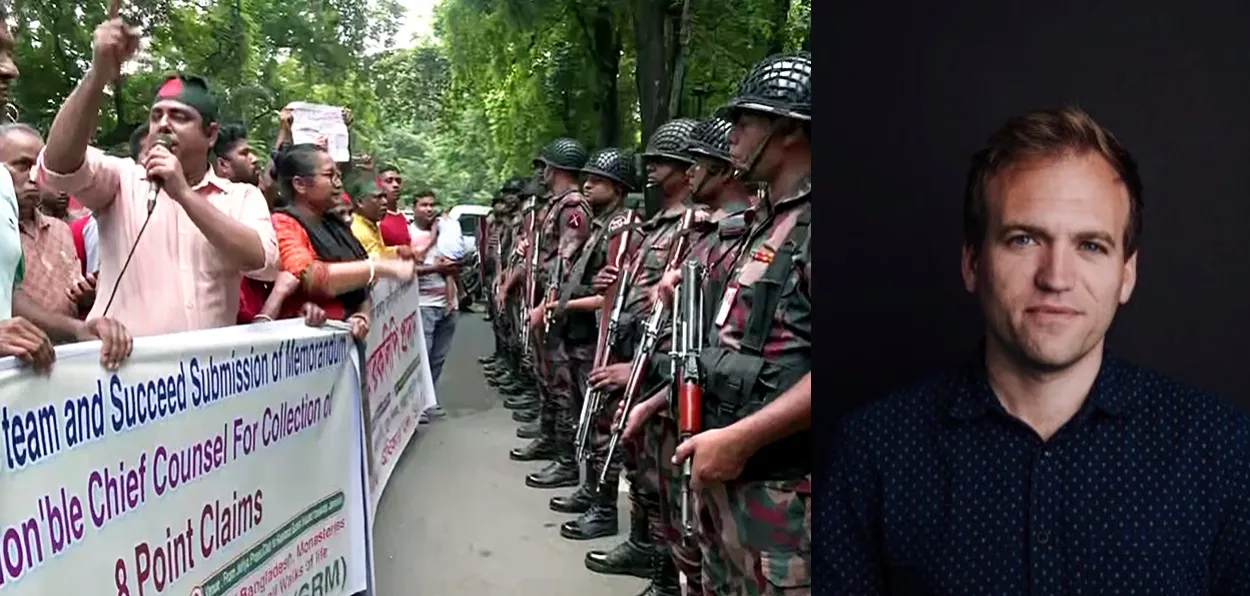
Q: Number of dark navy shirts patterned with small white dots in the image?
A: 1